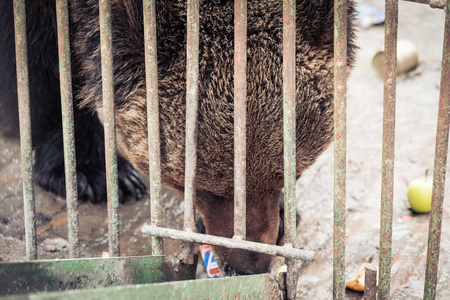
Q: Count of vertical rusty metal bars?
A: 10